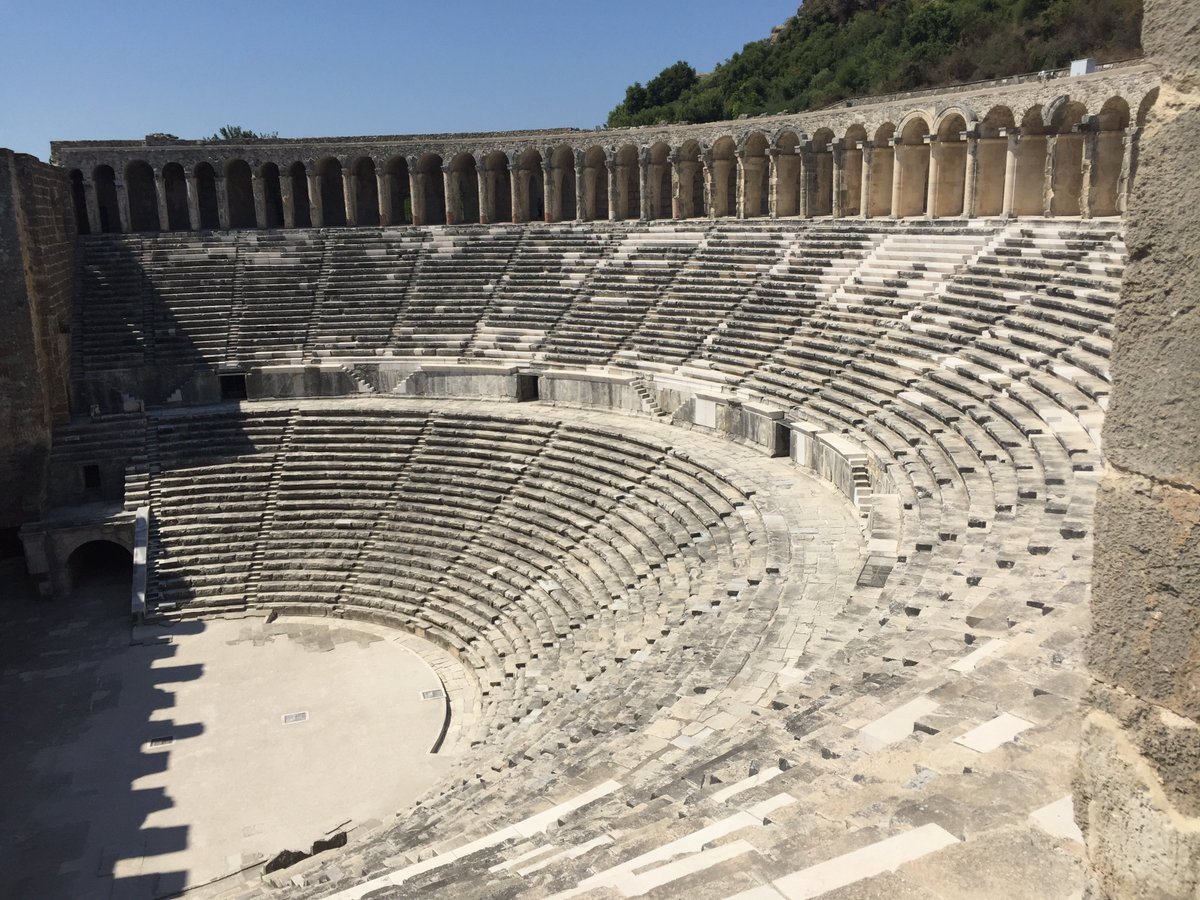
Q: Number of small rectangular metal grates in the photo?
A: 3